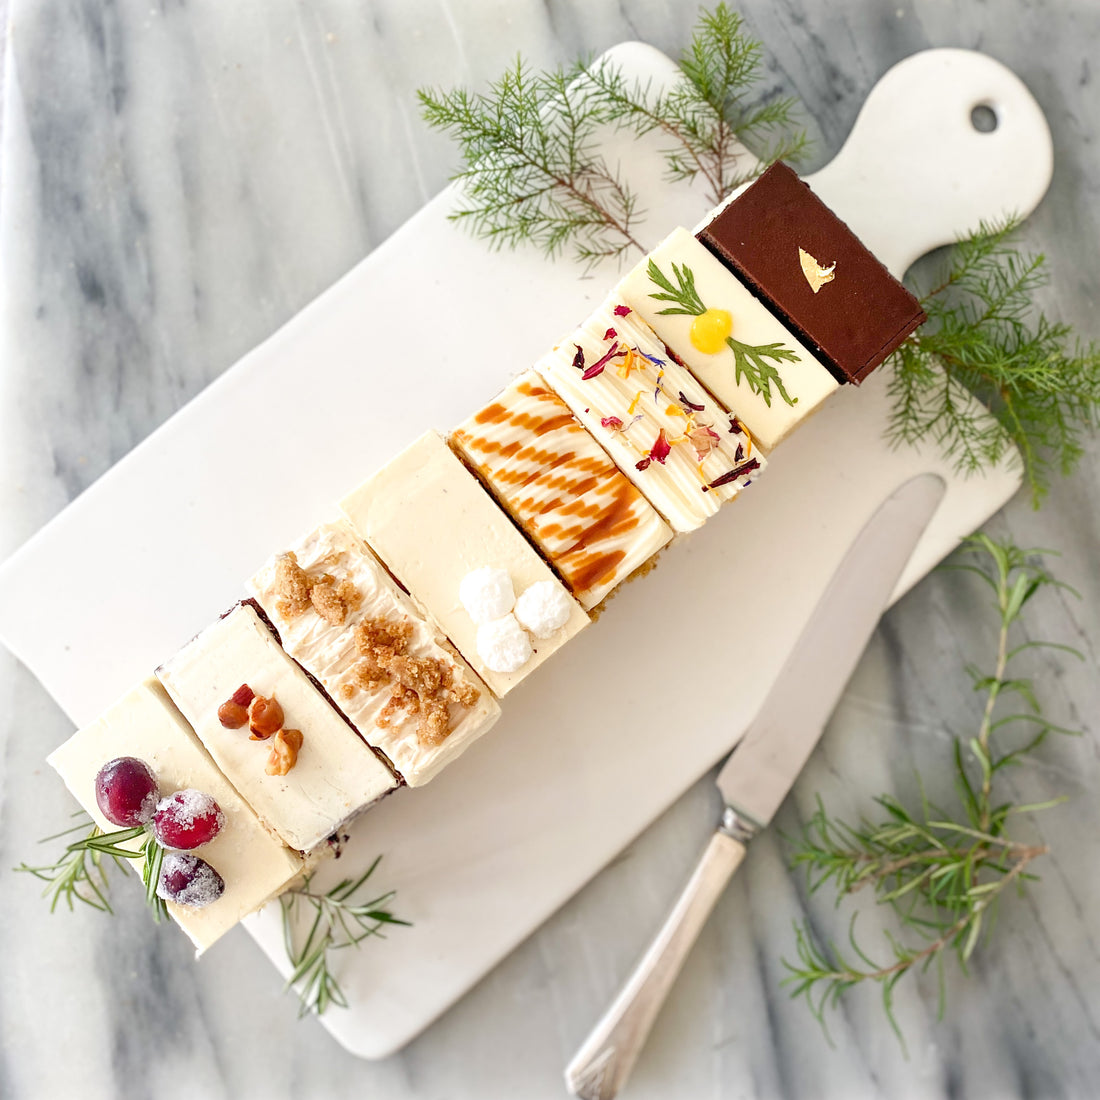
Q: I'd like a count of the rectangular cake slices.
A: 8